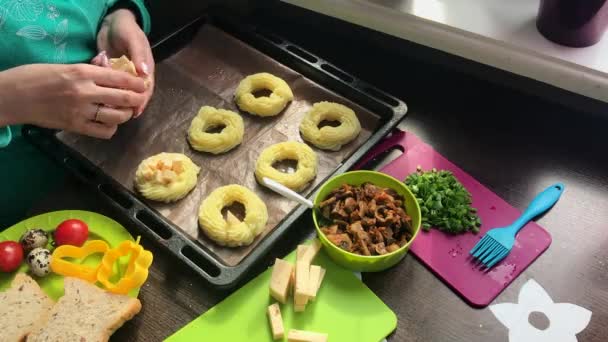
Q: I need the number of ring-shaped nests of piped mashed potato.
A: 6